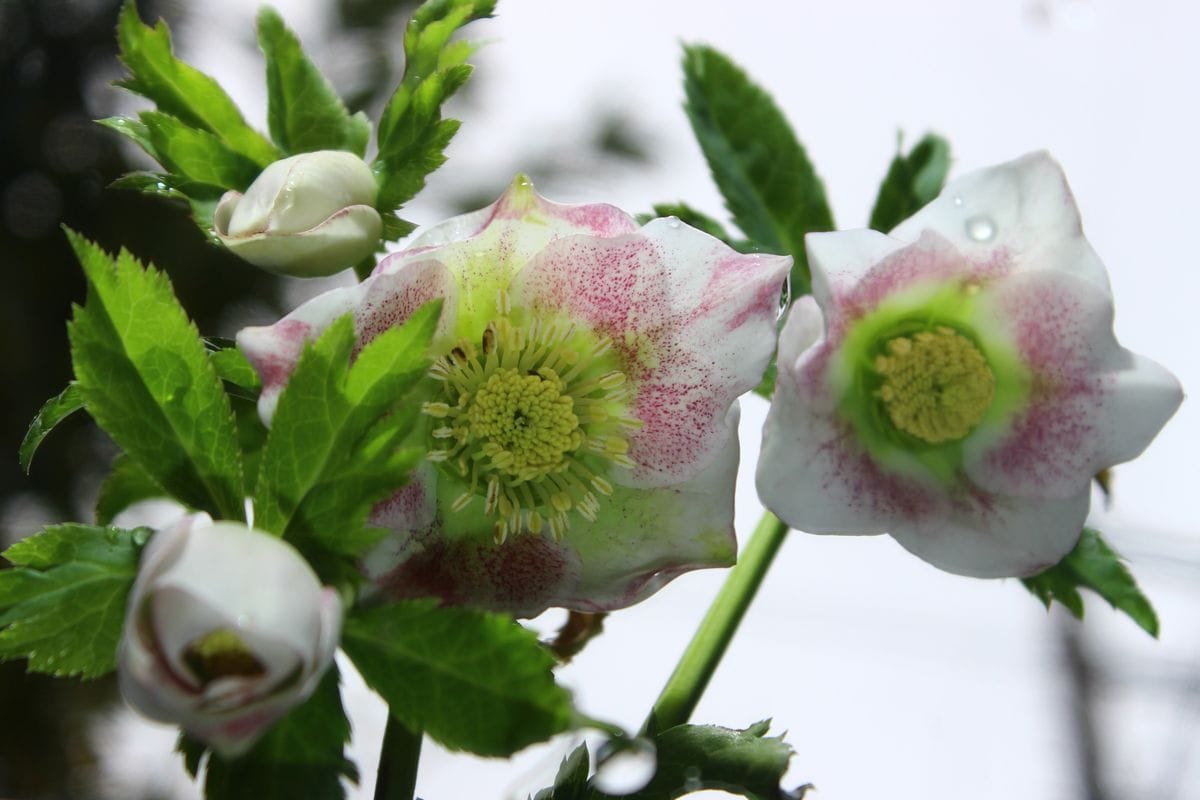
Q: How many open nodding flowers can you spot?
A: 2